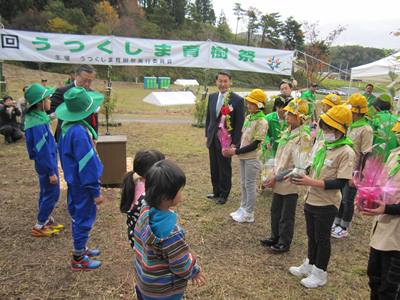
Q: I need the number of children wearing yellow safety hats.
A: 6